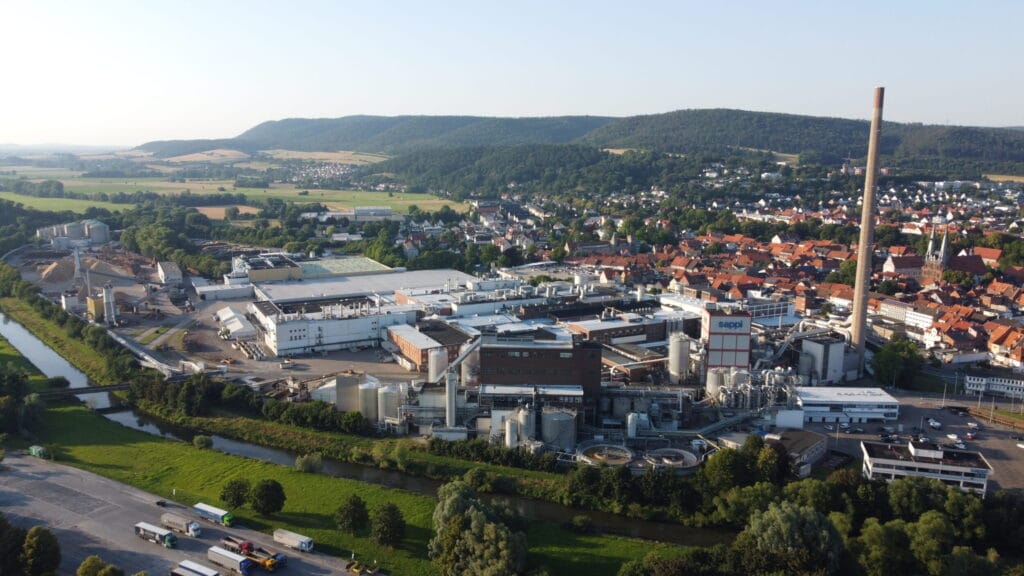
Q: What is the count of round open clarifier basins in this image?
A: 2